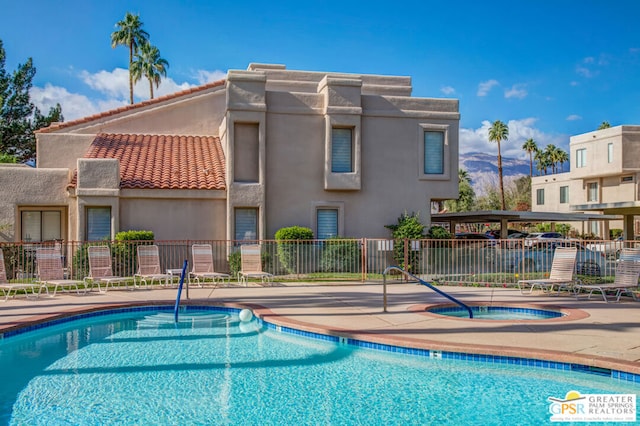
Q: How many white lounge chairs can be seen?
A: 8